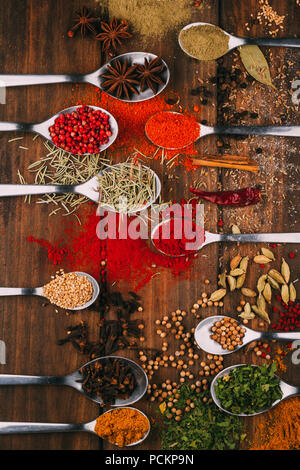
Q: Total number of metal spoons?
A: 11